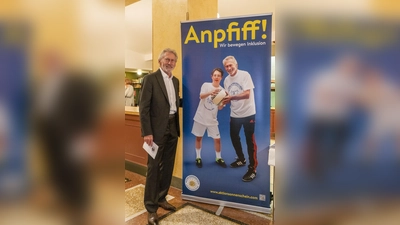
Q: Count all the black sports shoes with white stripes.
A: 2